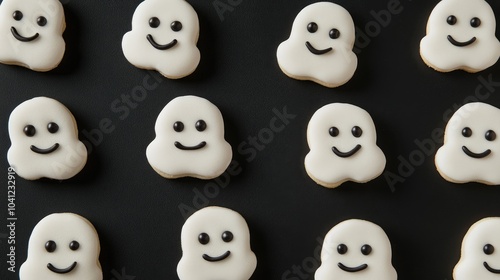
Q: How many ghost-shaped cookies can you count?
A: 12